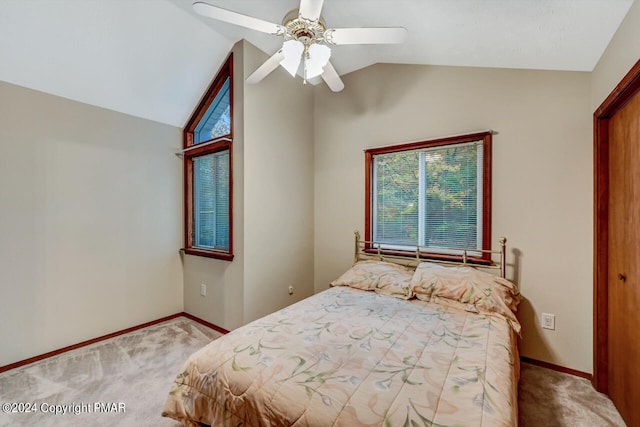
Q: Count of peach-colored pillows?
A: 2